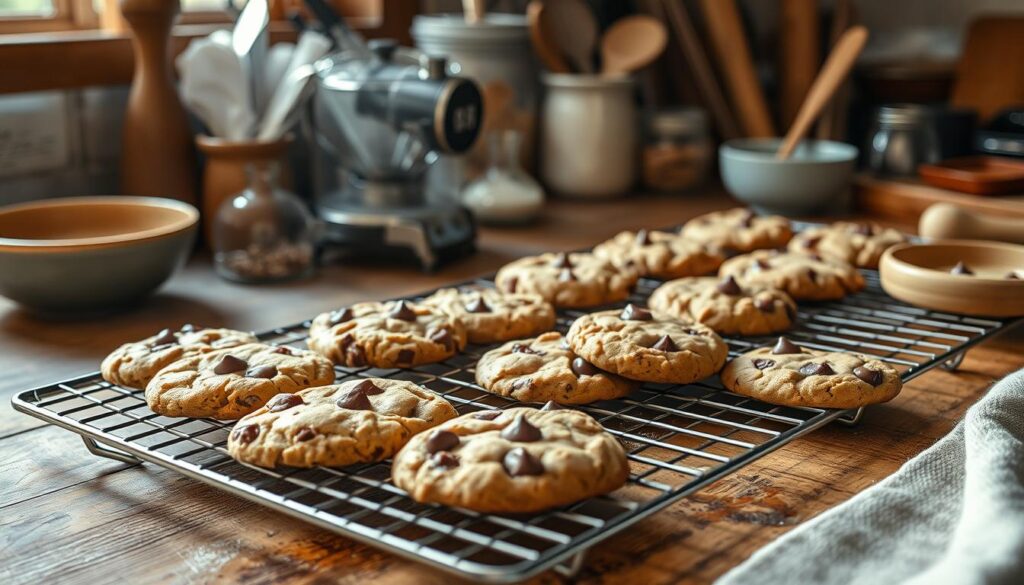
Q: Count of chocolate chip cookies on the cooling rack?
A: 15